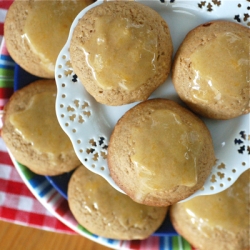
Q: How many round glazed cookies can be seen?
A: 7